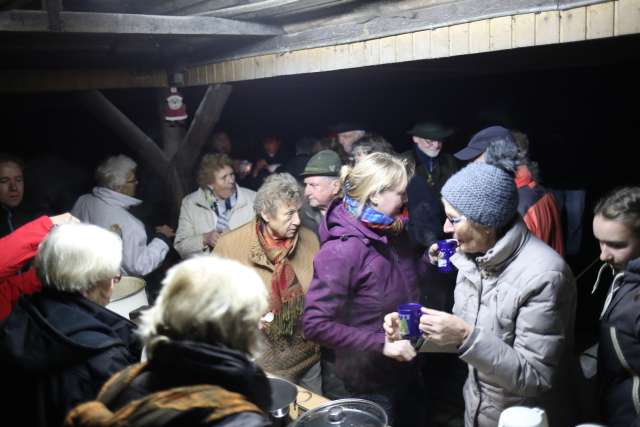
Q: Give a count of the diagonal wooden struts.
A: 2